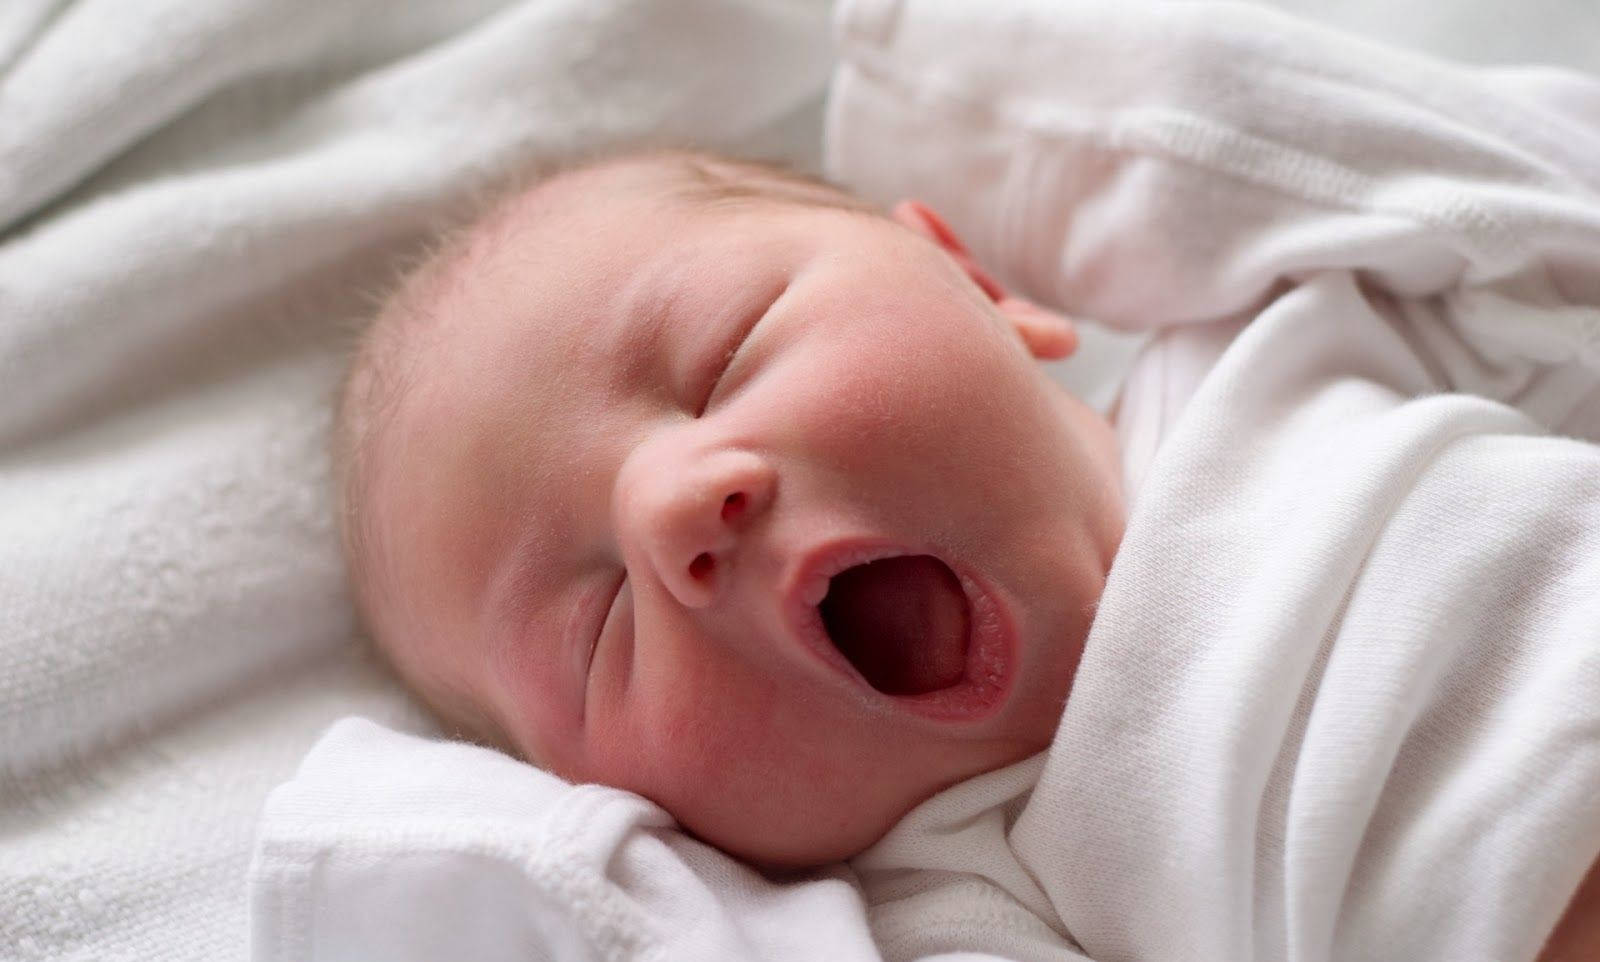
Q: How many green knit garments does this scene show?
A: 0